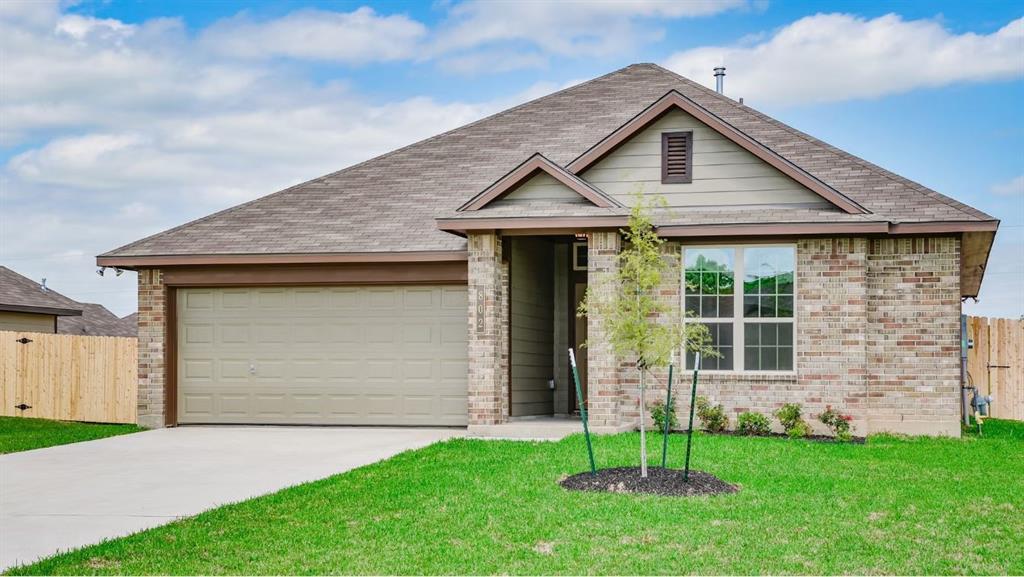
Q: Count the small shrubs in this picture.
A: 5